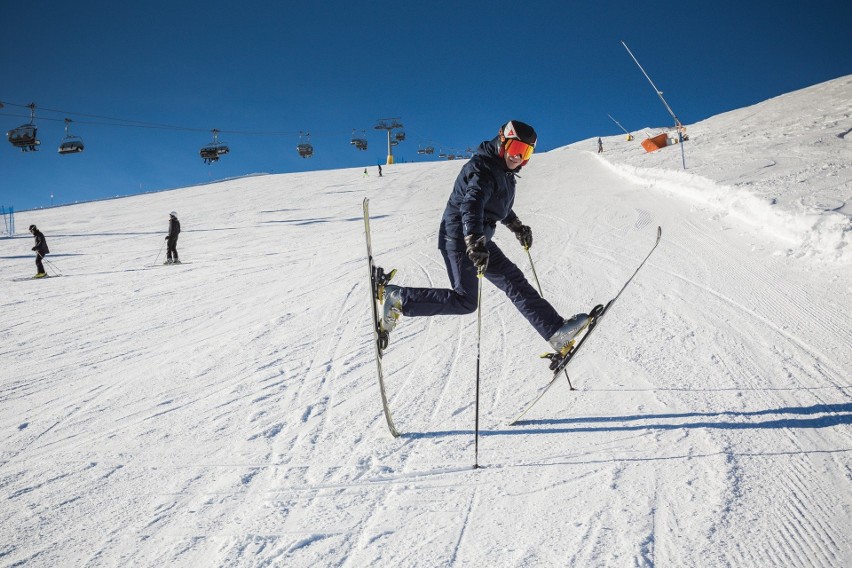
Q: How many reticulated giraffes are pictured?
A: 0